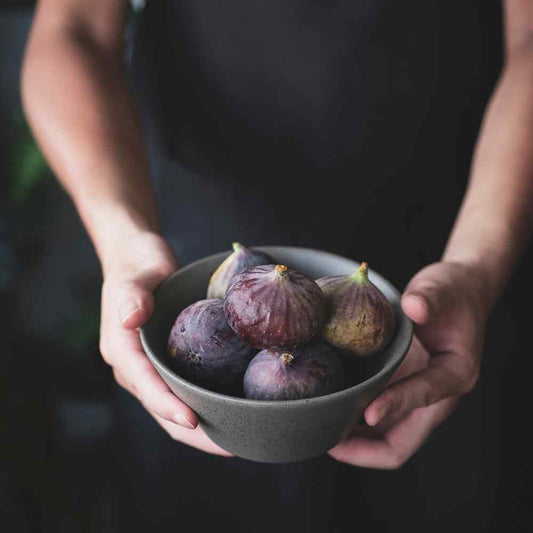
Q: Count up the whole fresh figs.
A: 5